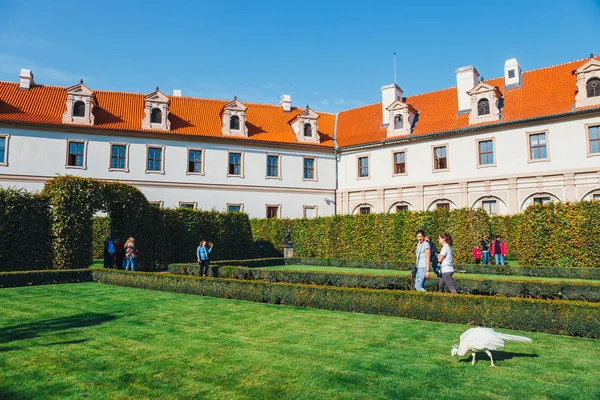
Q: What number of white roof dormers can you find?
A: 7